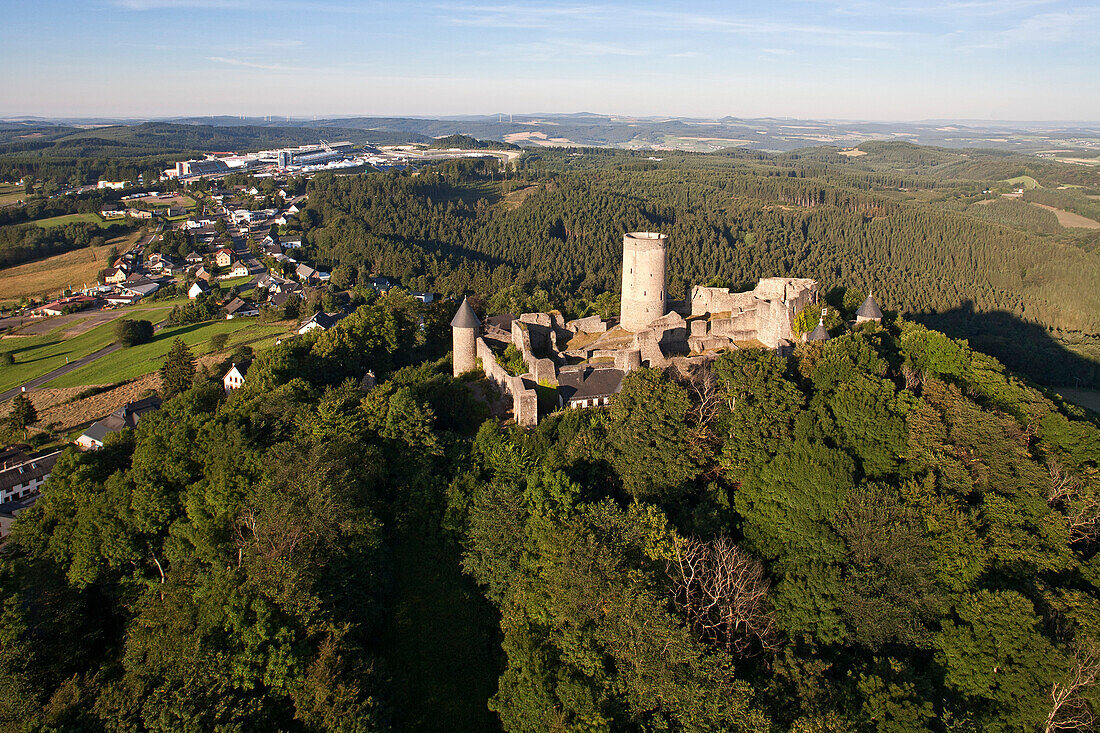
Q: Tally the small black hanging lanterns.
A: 0